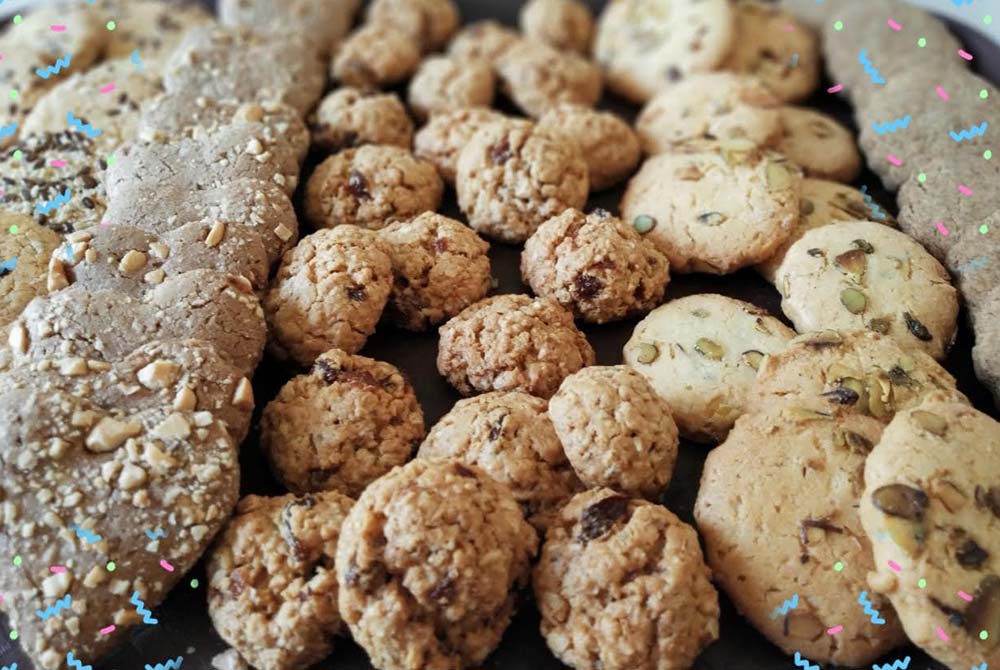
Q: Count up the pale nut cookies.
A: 11